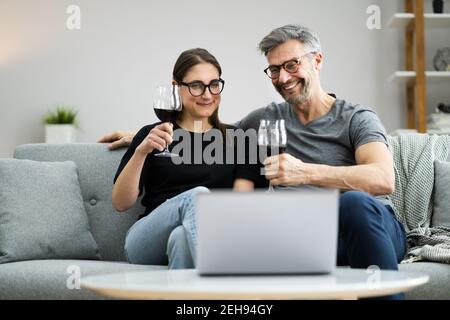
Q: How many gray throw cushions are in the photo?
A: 2